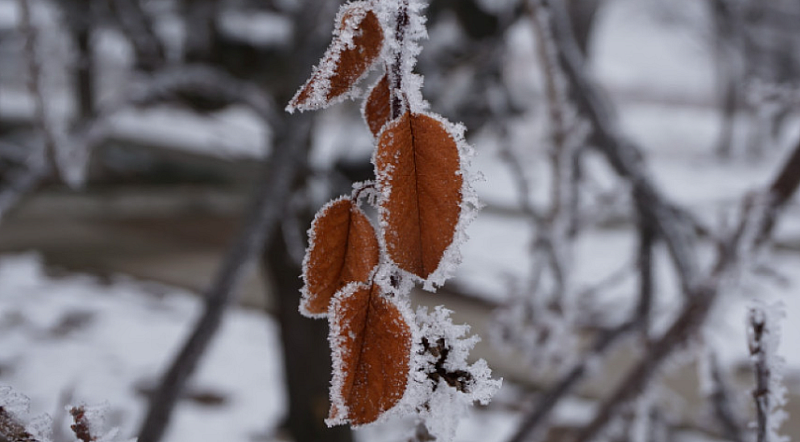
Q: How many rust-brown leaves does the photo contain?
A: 5